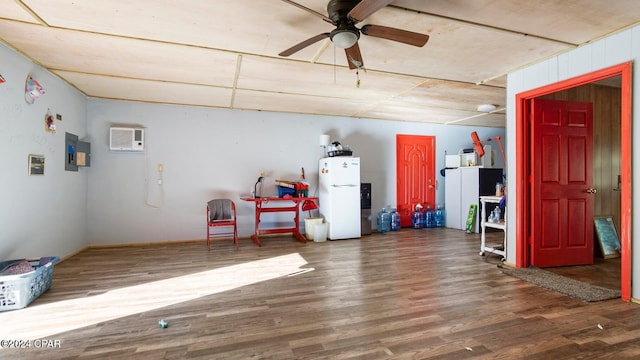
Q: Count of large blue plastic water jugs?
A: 5